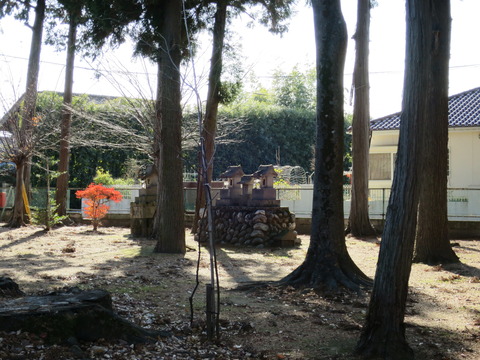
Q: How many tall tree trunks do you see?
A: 8